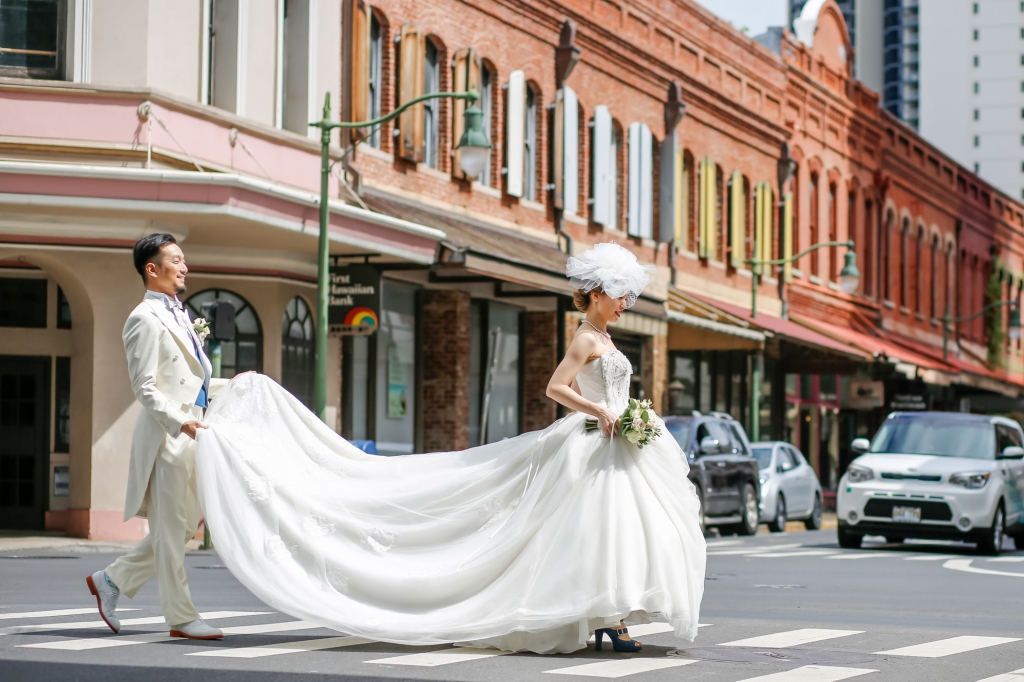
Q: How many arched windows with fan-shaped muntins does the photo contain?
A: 2